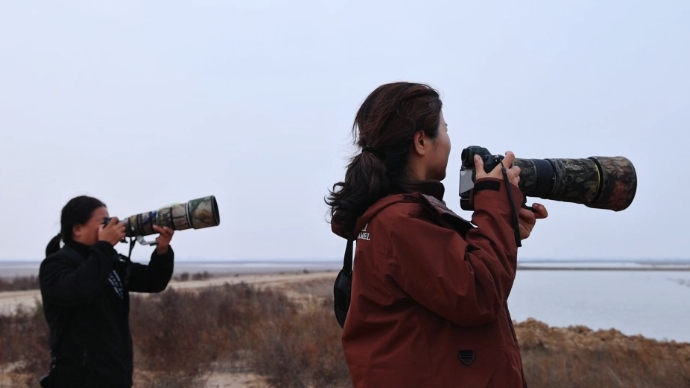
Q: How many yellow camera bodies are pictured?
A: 0